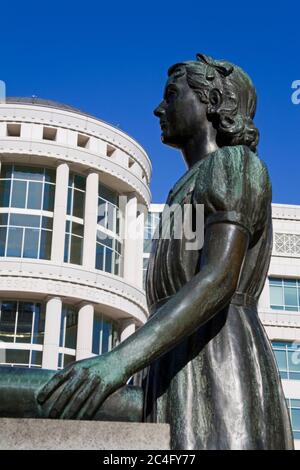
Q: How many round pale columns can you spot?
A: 7